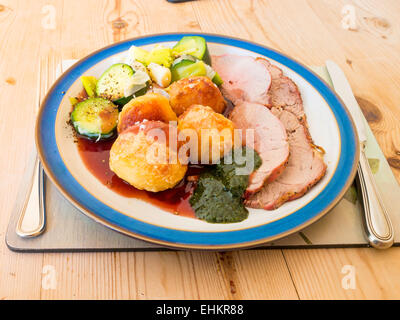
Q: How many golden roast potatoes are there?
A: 4